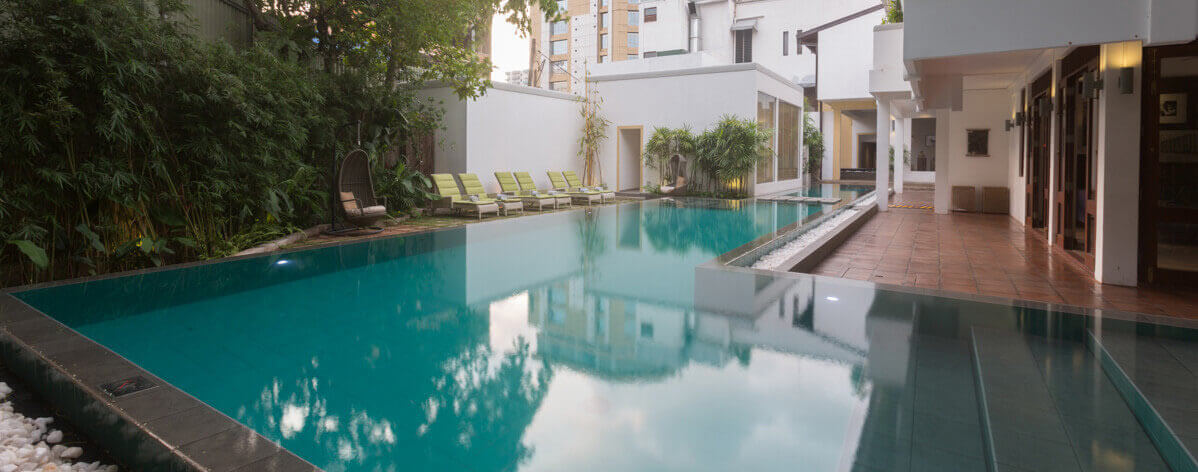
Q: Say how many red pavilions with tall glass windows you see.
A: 0